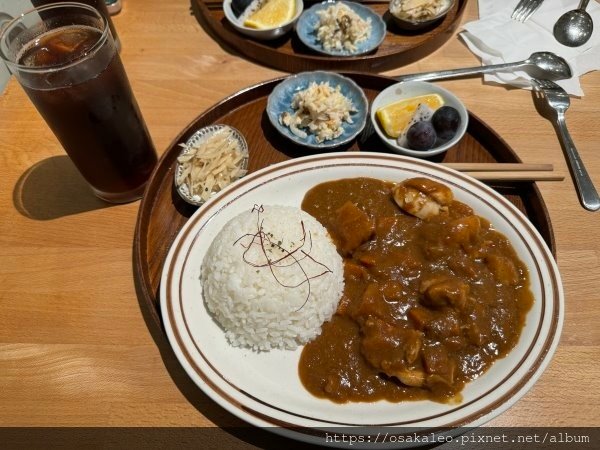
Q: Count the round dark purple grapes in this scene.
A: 2